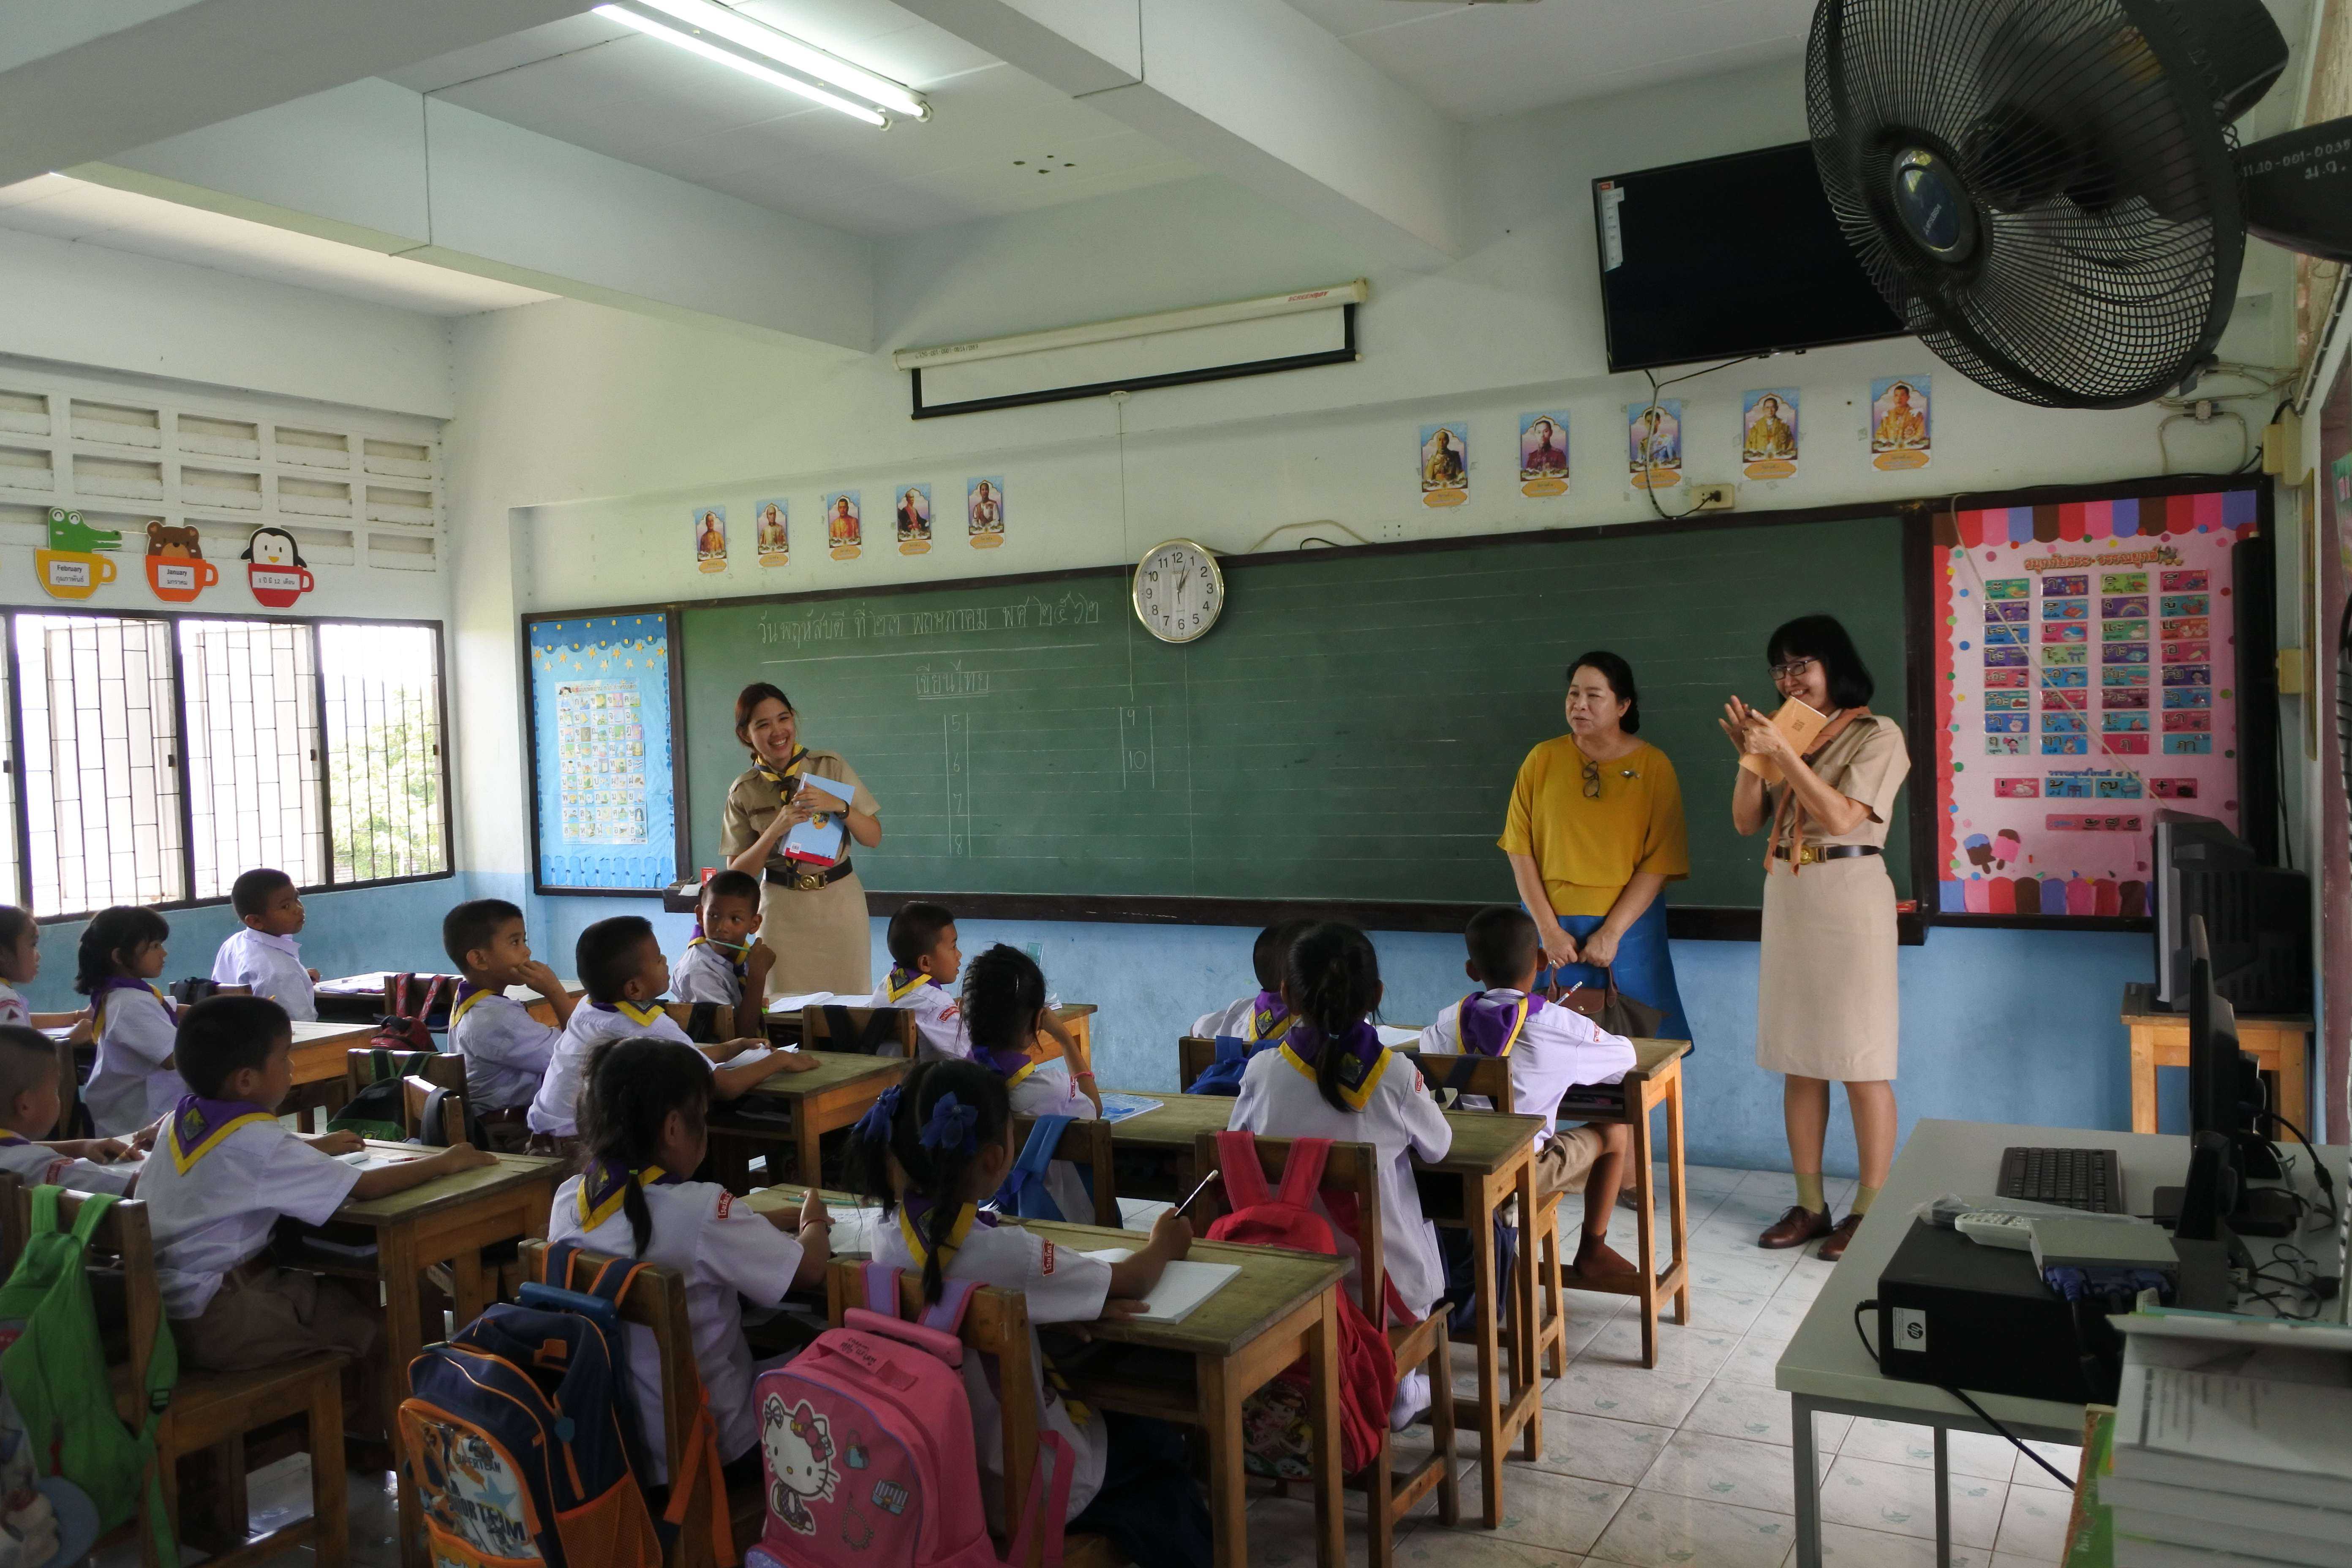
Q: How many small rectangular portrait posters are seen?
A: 10